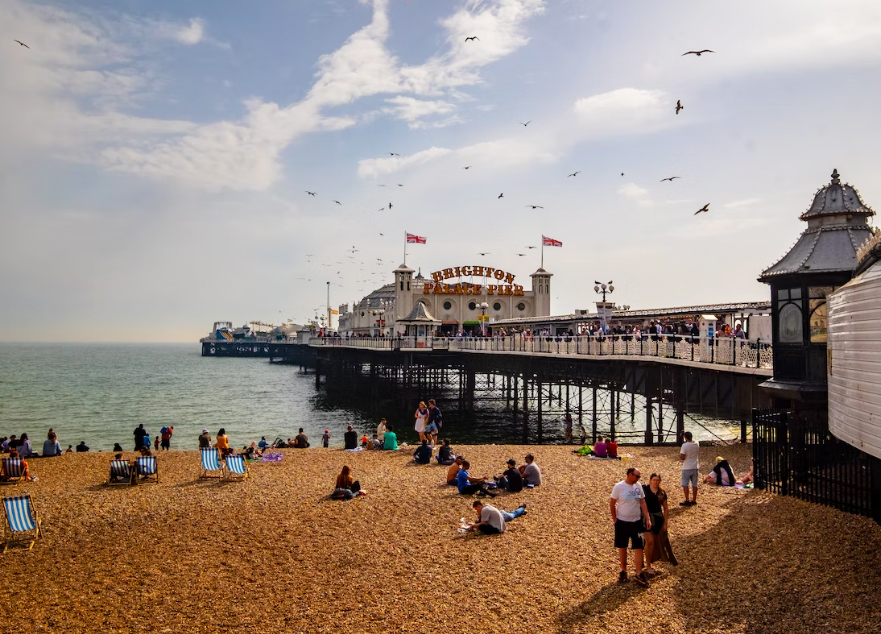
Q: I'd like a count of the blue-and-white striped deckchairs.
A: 6